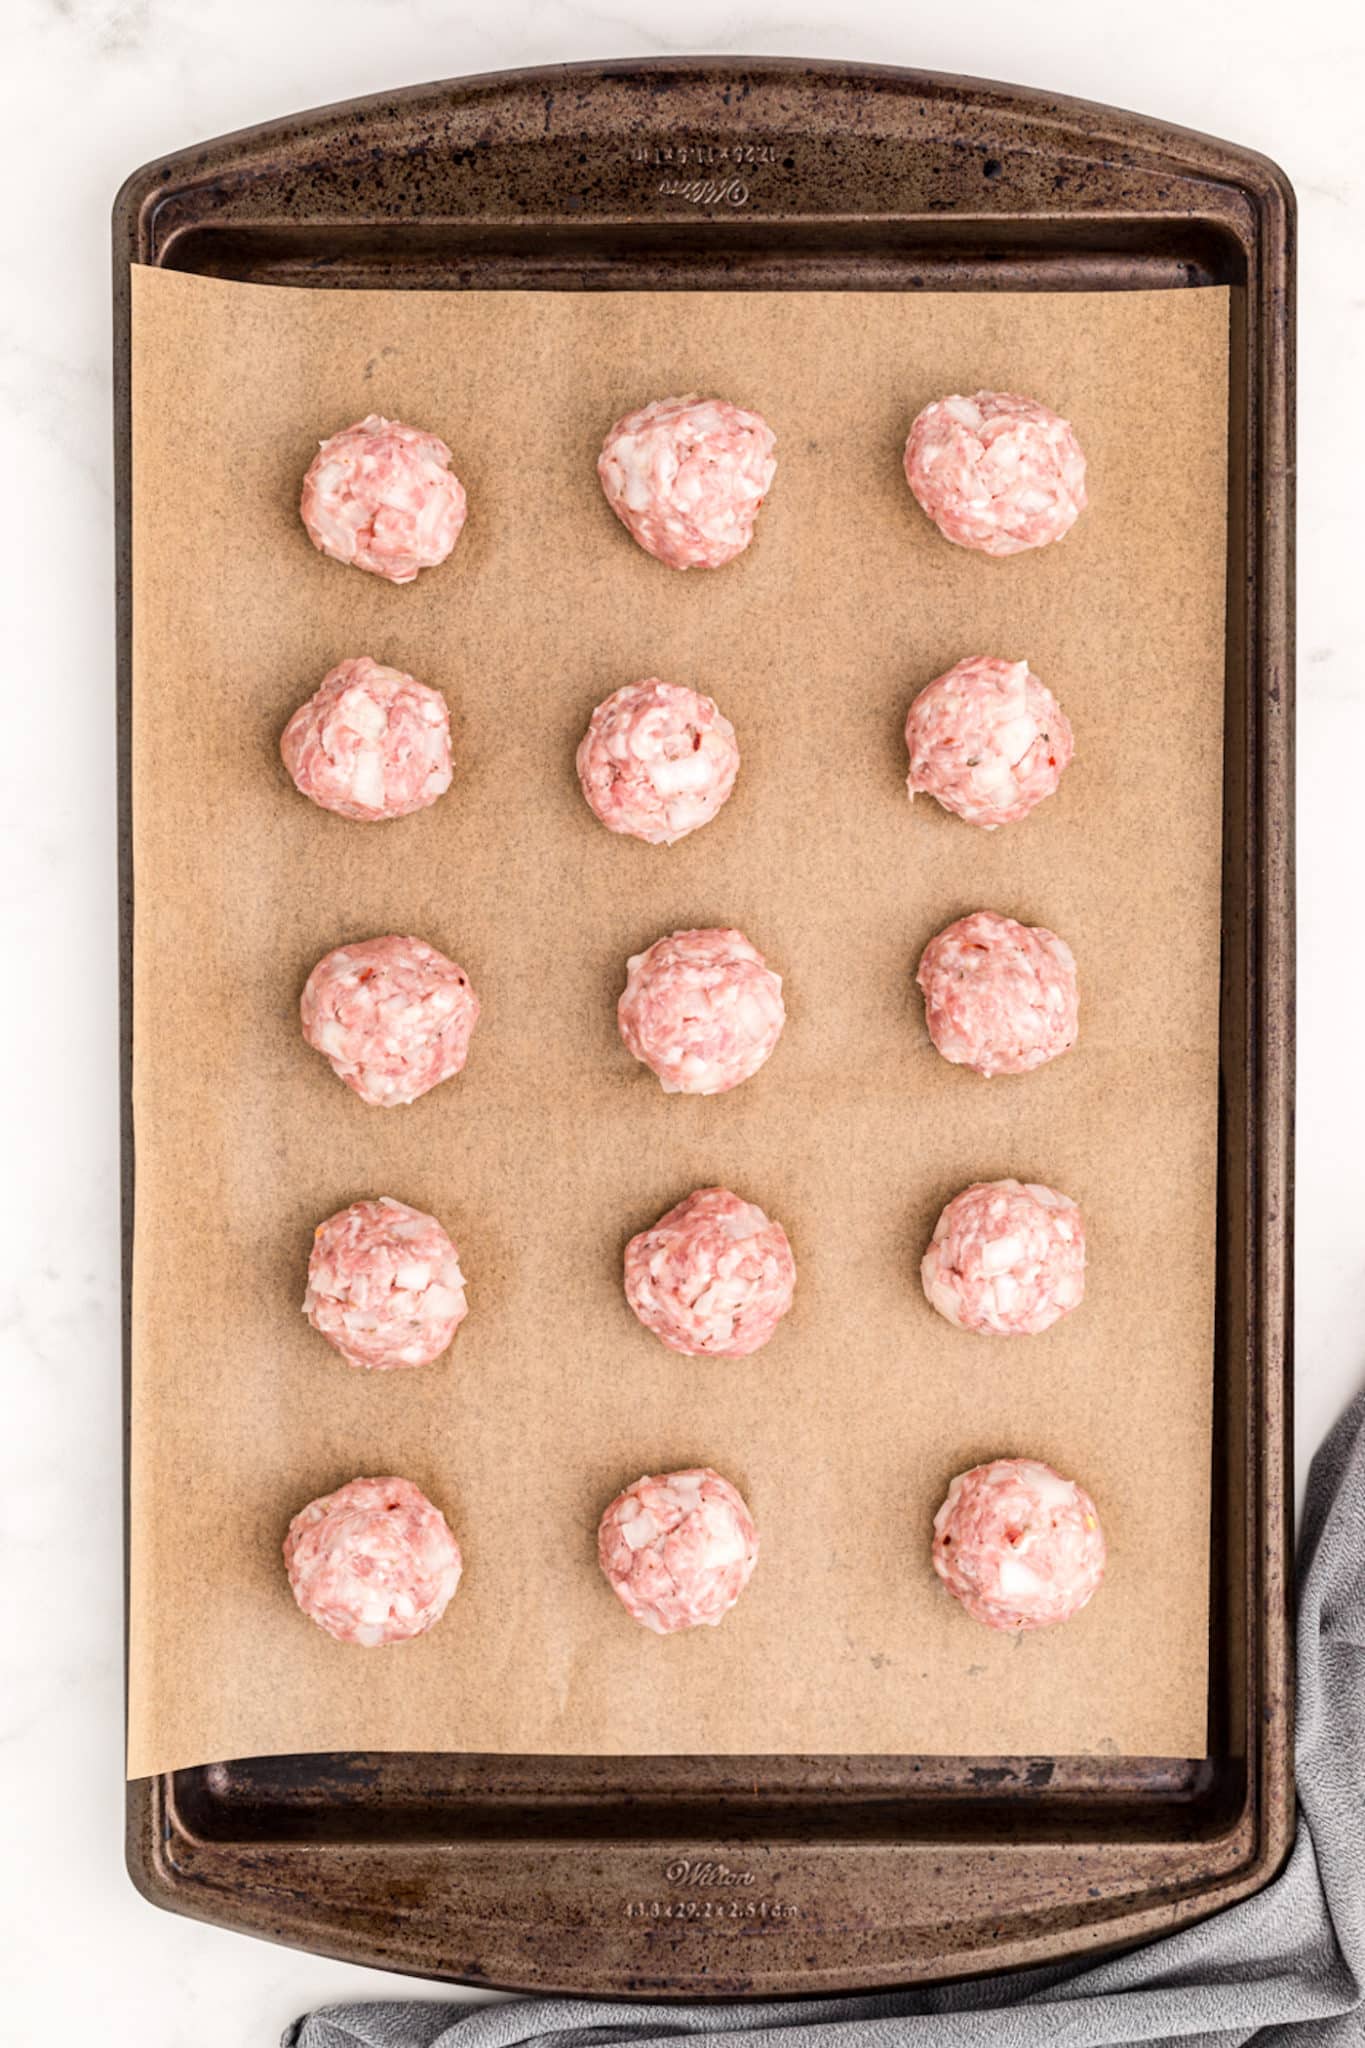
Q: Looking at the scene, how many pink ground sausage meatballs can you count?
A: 15